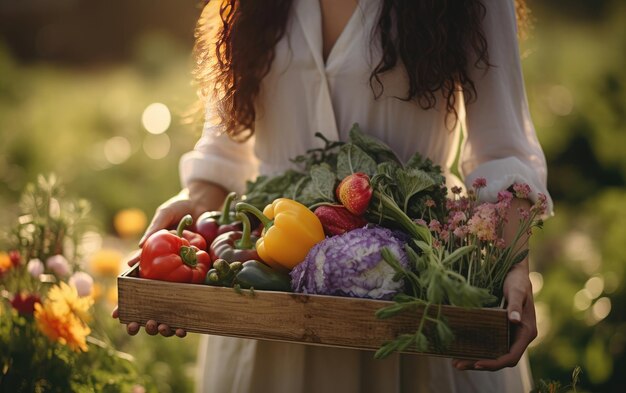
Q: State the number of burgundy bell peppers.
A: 2